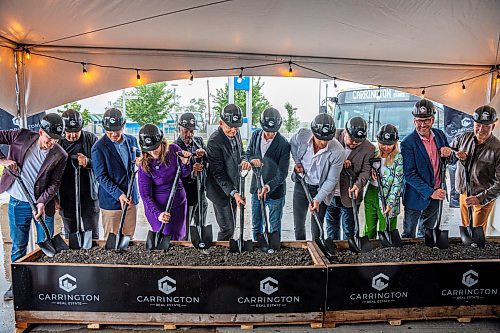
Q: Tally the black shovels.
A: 12